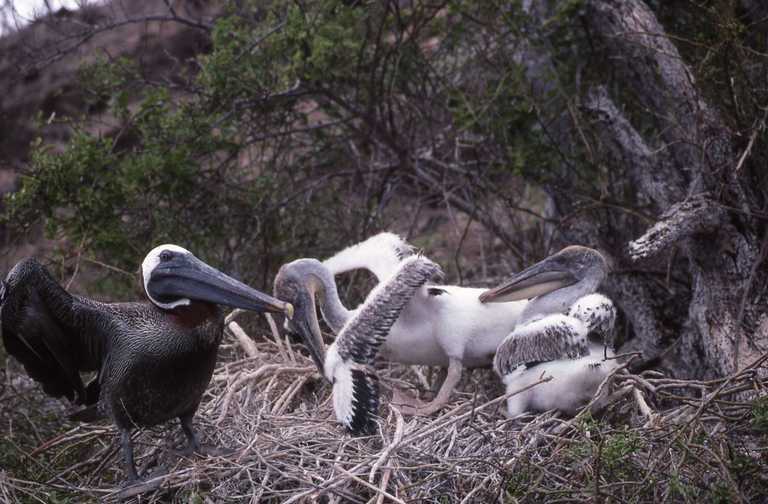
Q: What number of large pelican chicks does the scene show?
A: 2